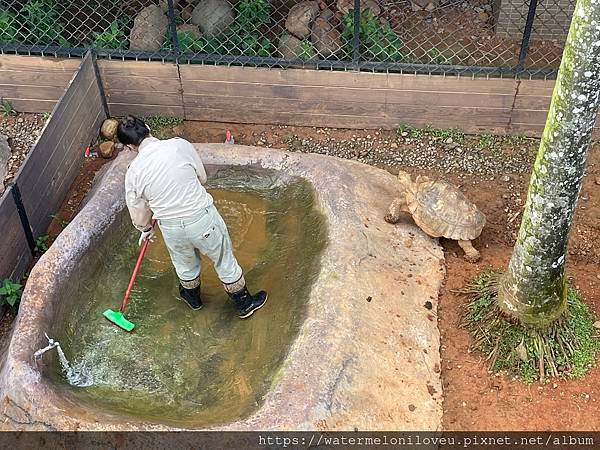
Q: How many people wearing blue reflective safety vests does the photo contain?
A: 0